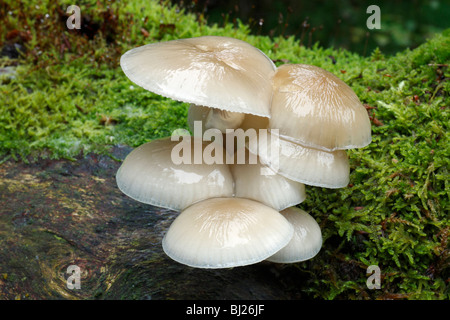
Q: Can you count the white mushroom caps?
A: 7